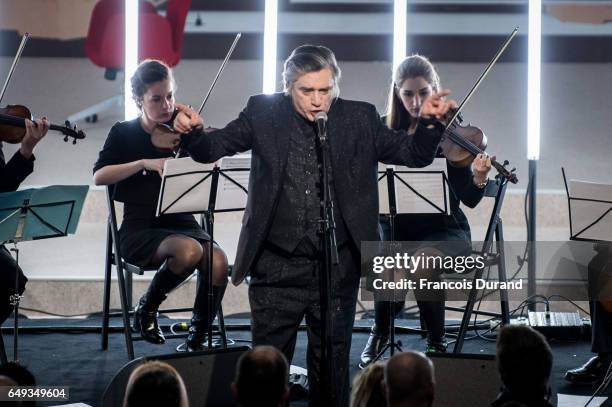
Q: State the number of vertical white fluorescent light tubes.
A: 4